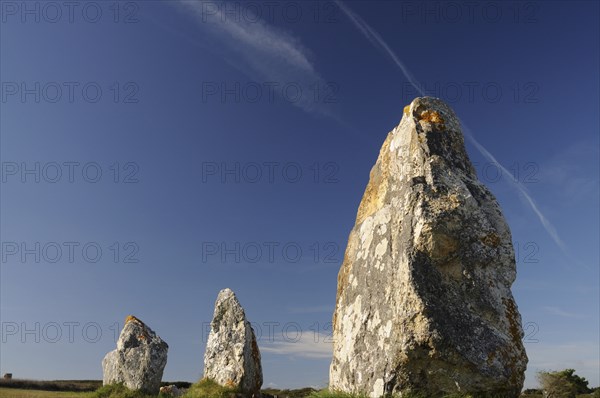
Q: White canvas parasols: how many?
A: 0